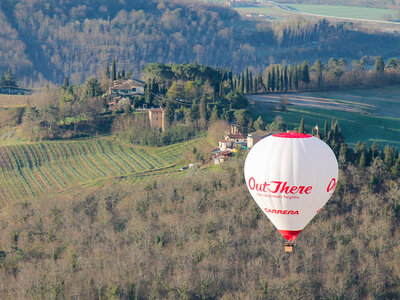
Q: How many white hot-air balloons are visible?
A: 1